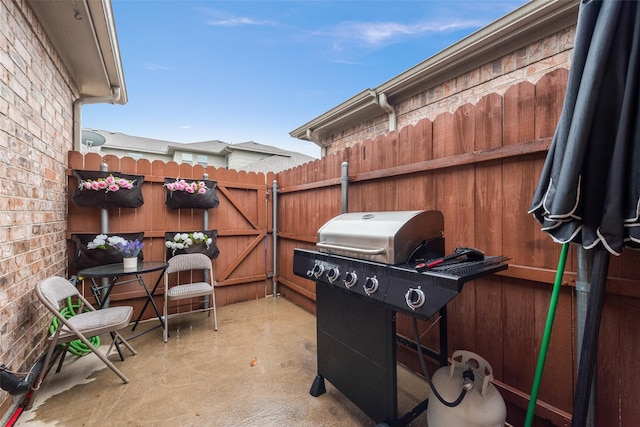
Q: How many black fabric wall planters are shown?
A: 4